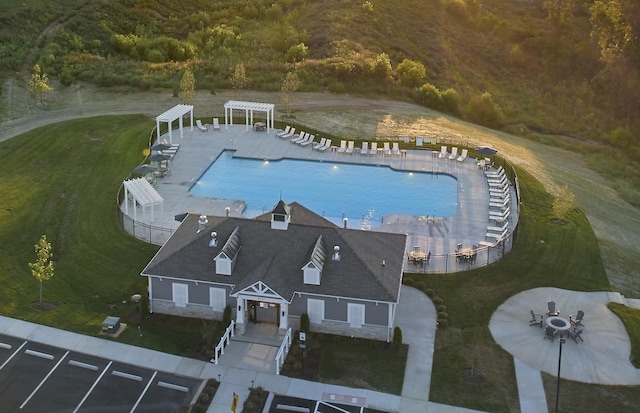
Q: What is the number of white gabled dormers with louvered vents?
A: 2